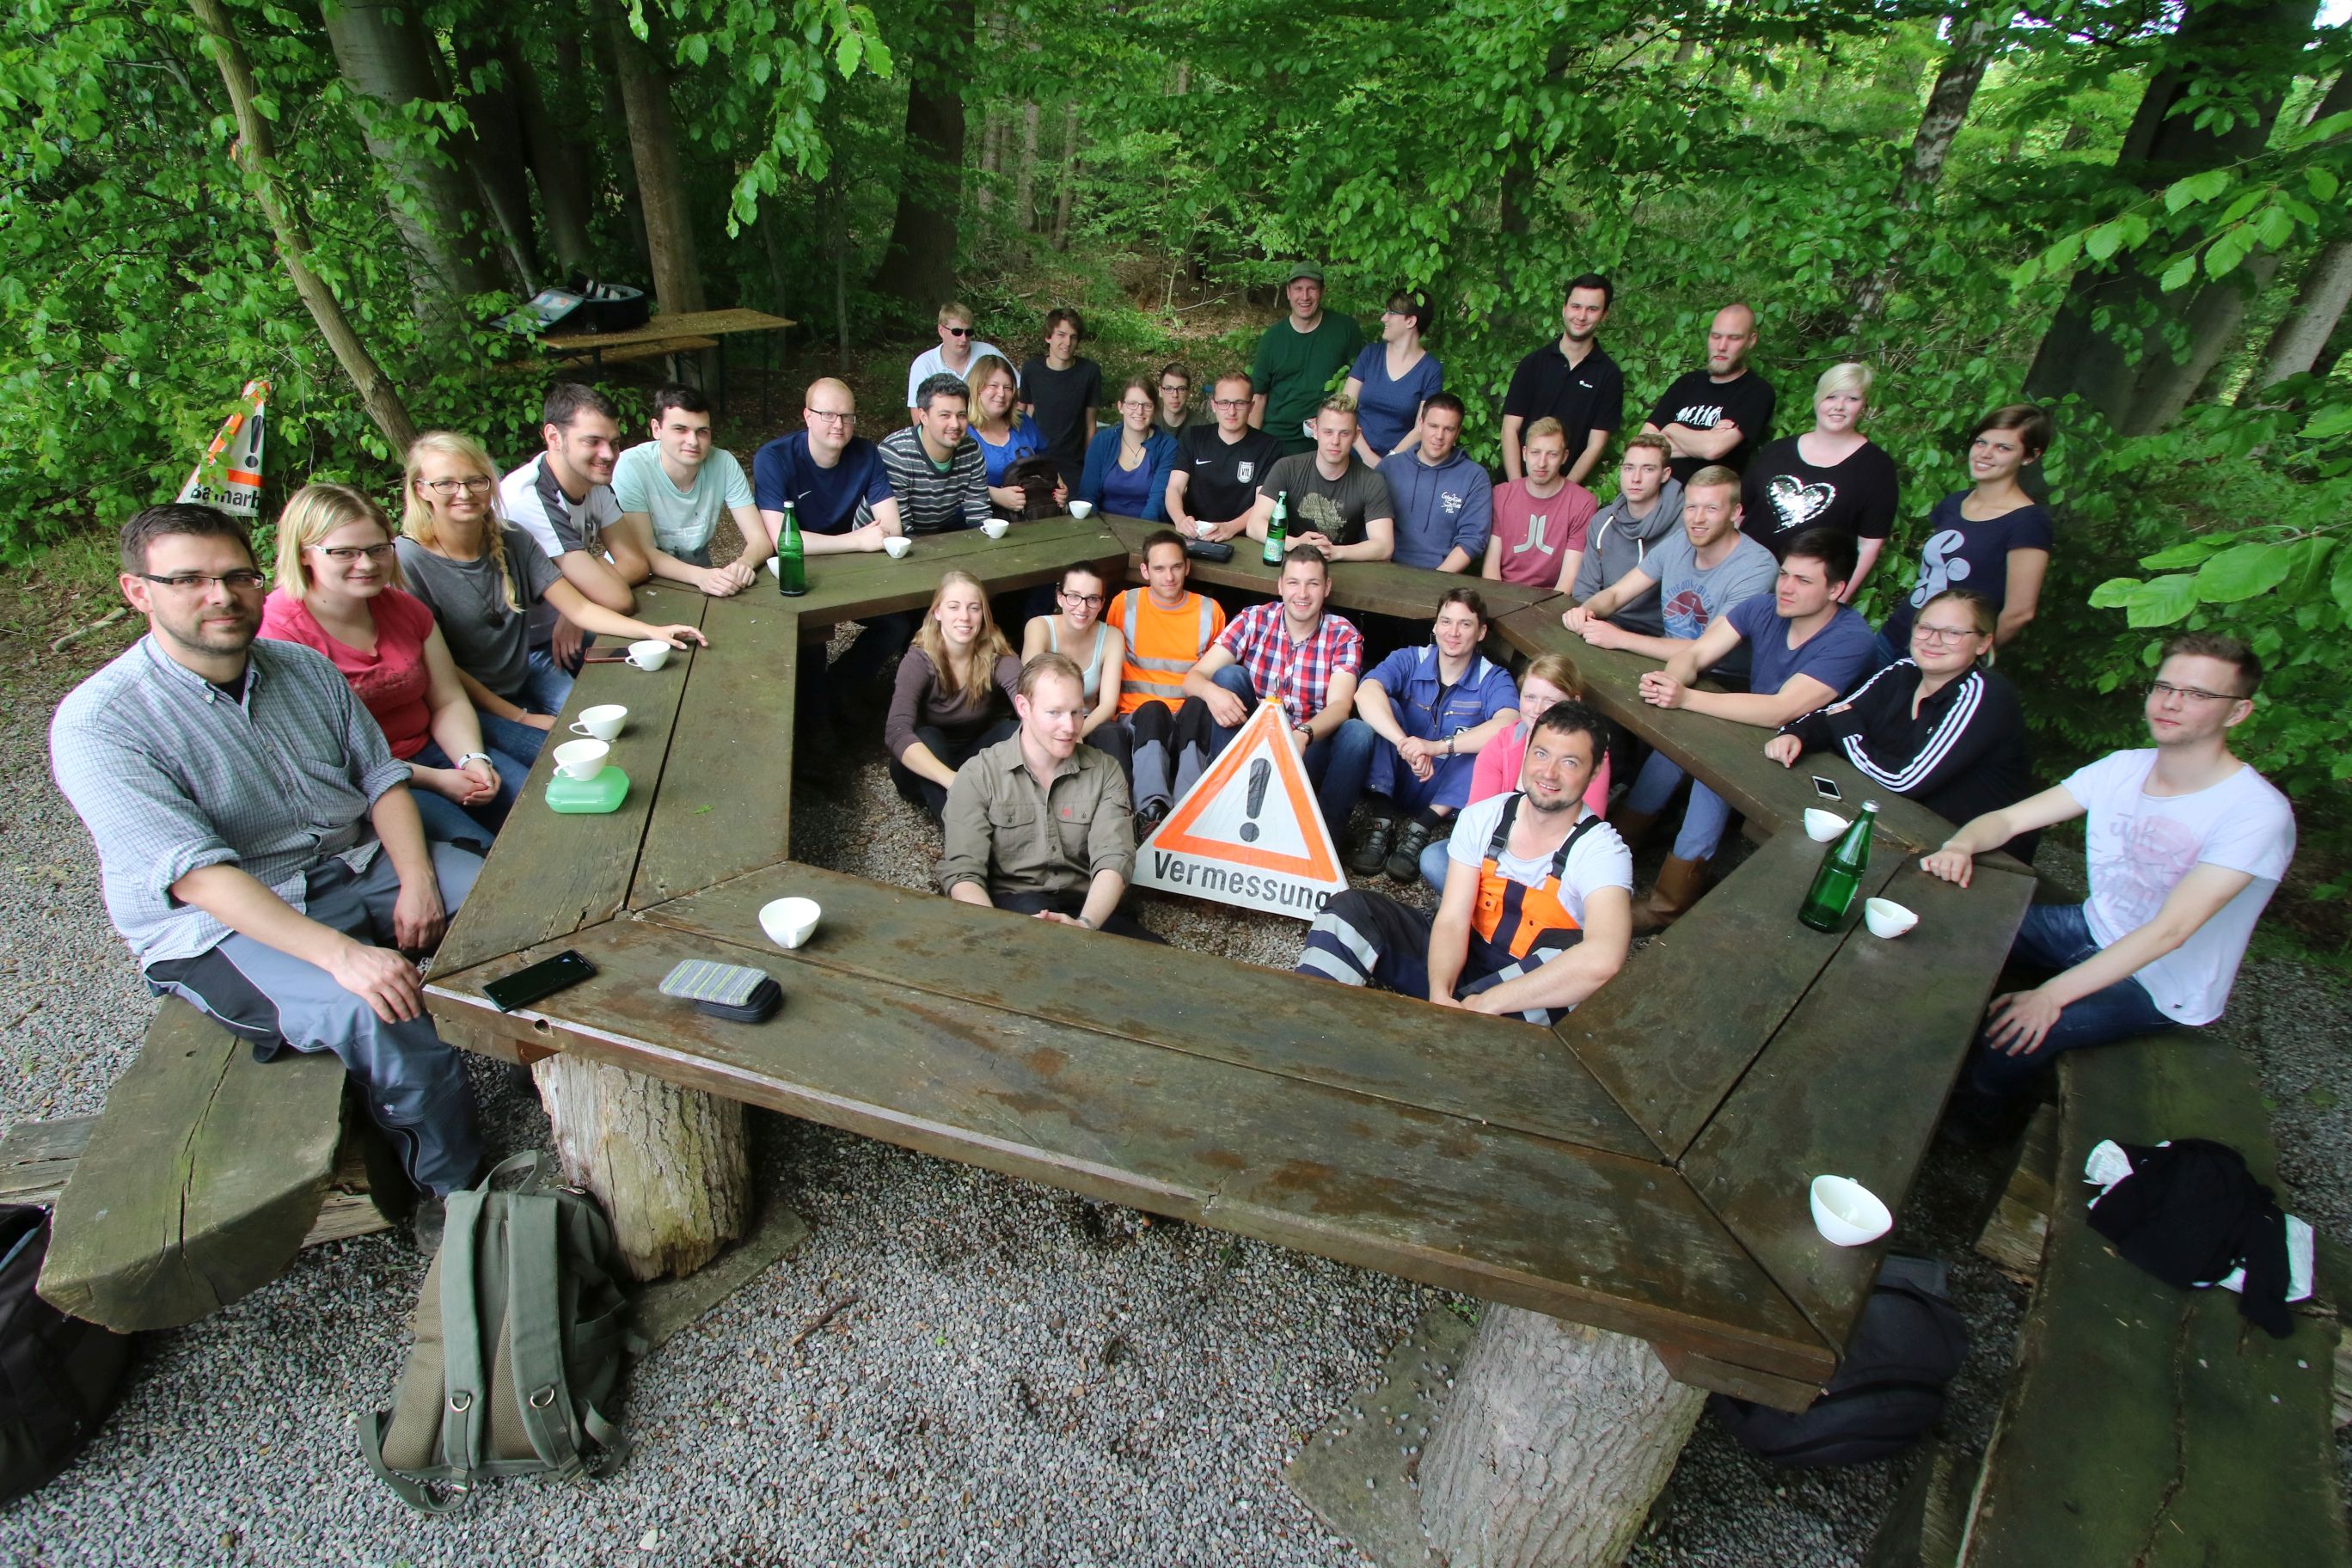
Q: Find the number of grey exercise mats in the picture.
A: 0